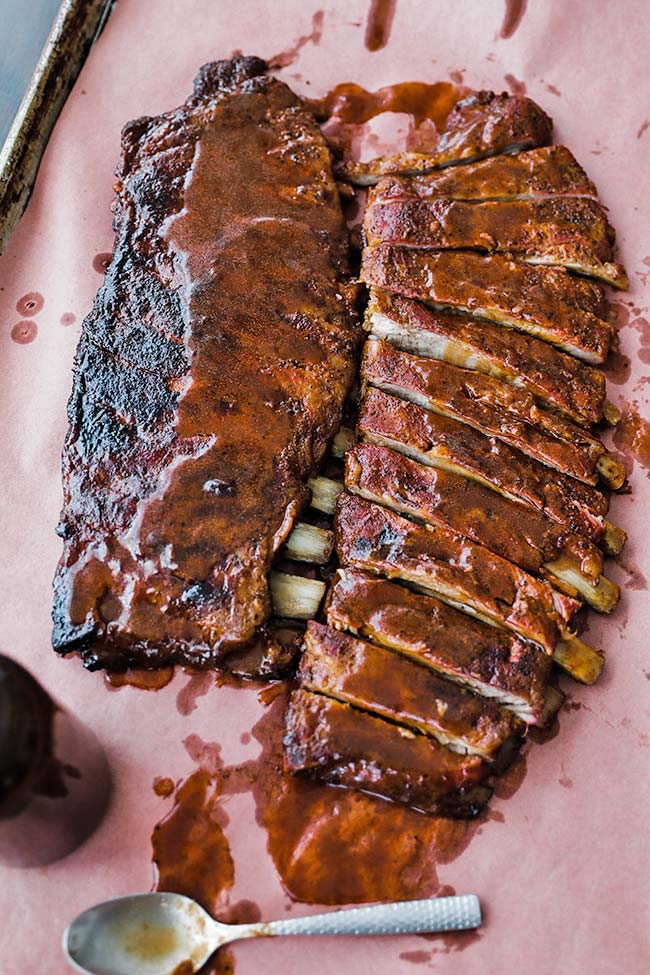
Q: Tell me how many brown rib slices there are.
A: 12